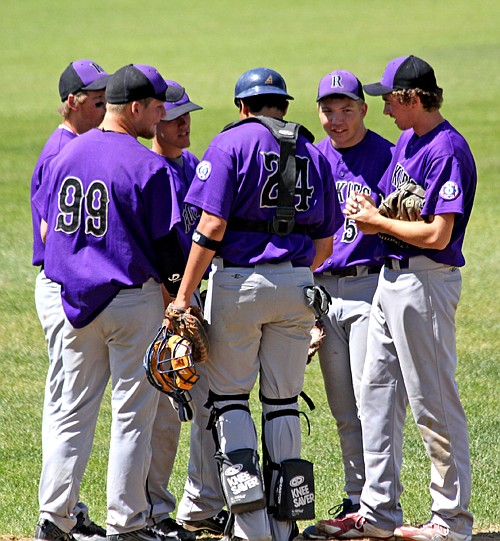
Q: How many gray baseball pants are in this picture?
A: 6